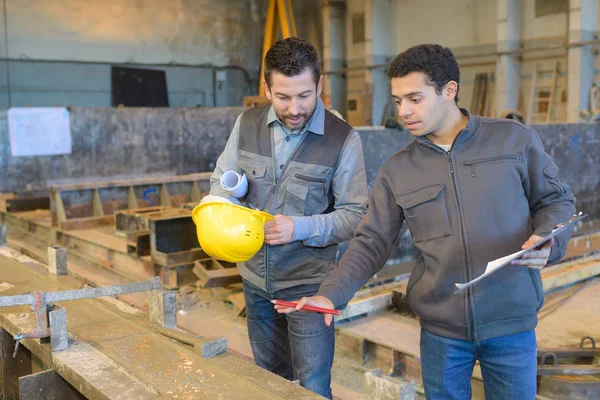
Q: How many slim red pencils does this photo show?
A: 1